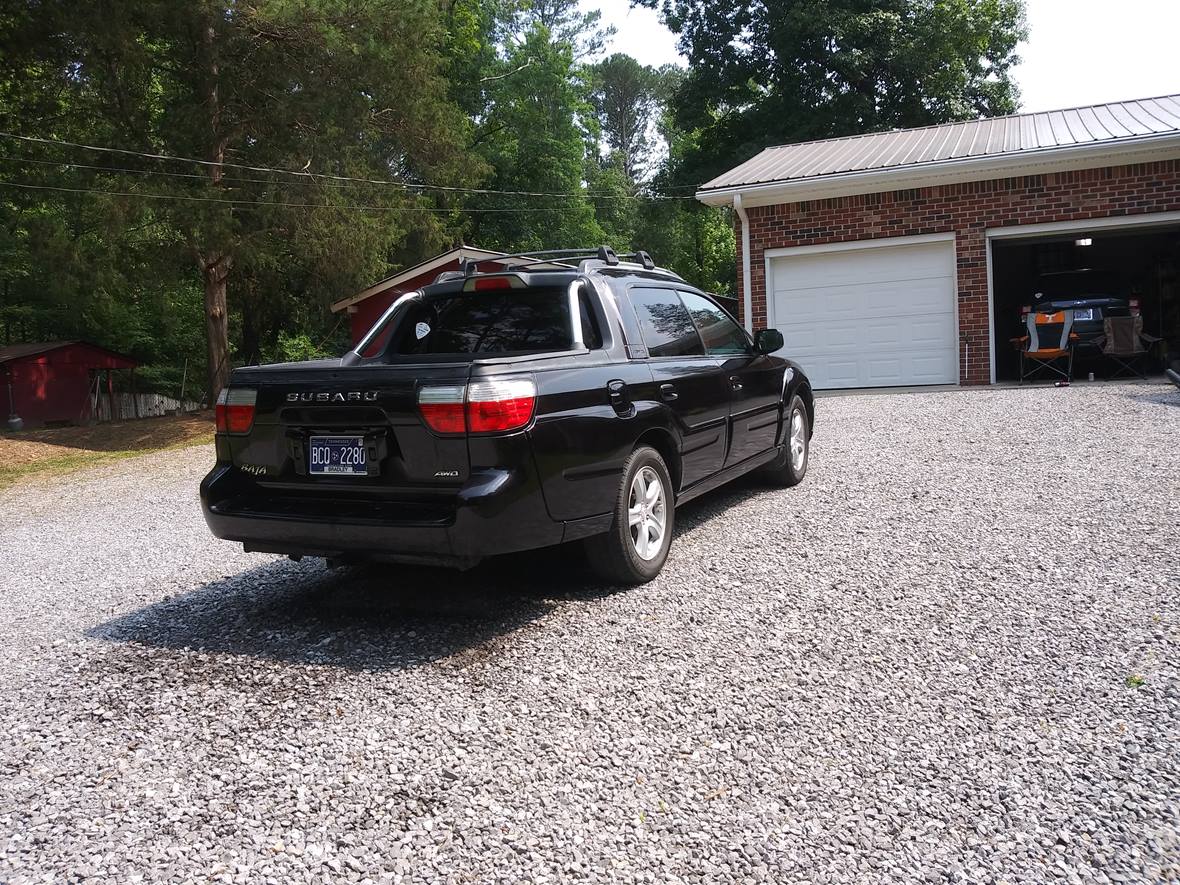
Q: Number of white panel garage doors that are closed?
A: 1